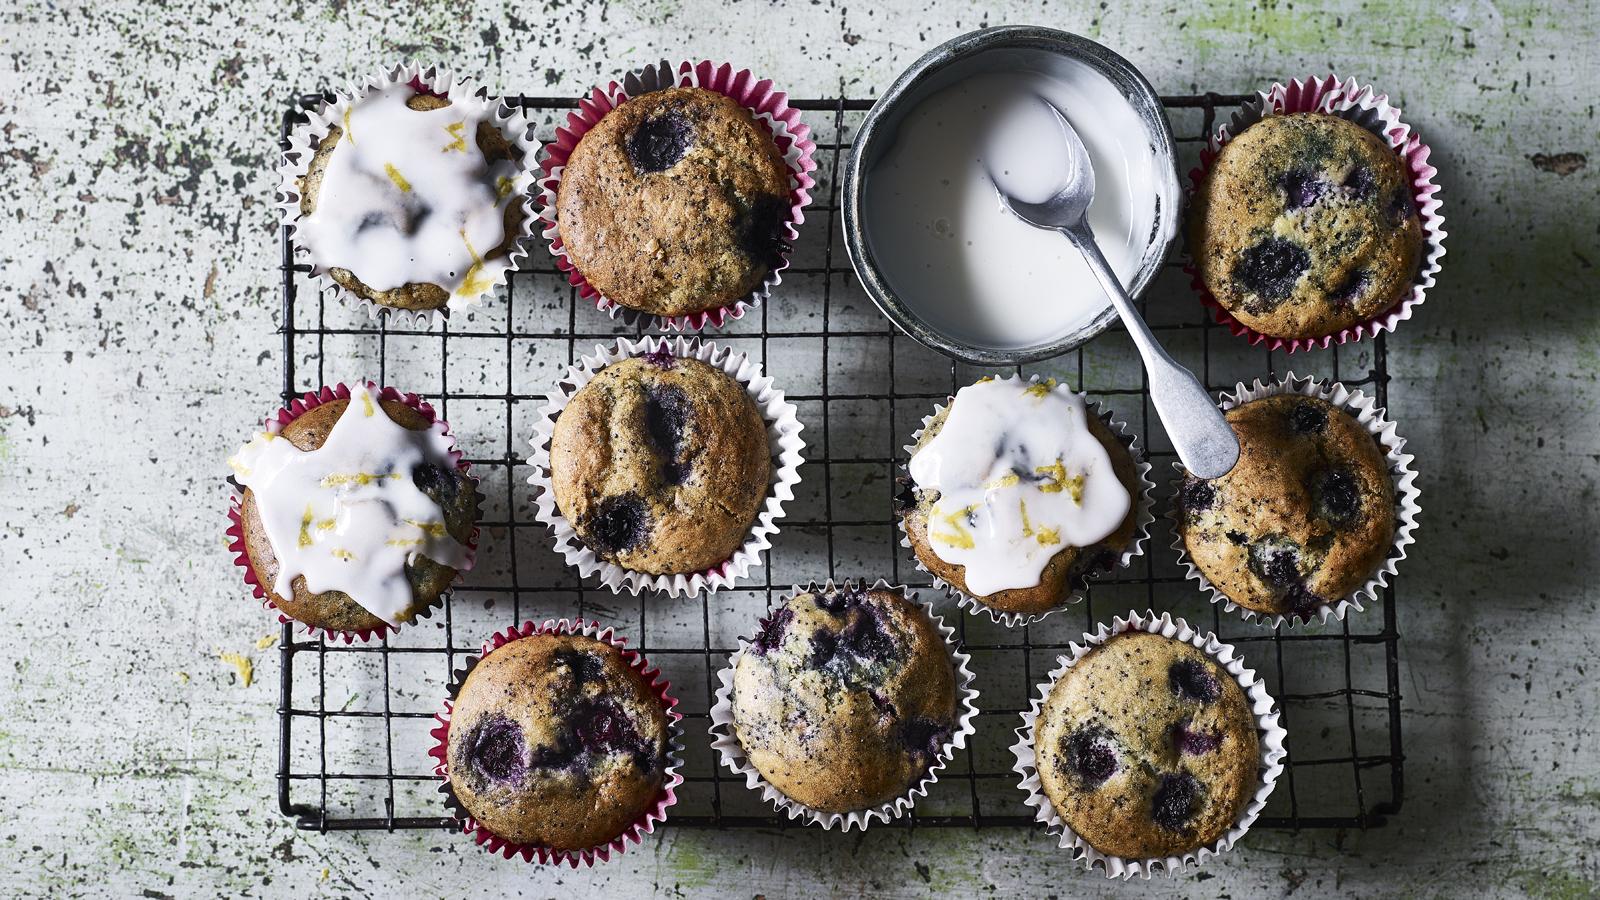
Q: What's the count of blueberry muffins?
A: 10